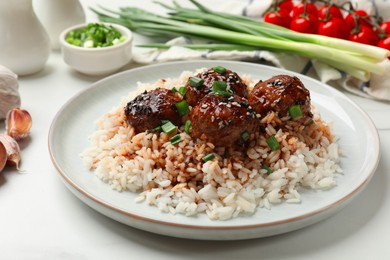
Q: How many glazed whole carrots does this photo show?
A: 0